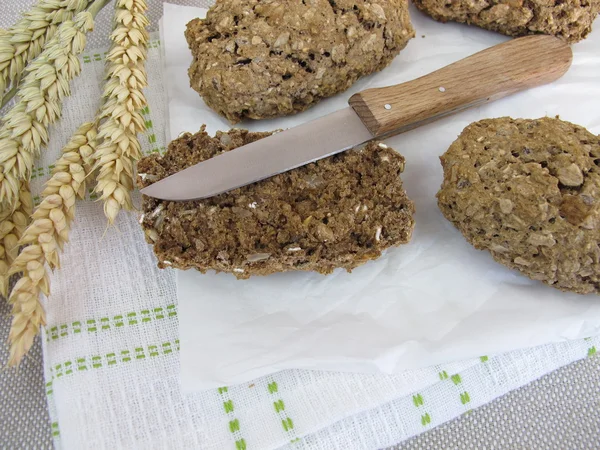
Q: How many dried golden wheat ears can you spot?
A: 5